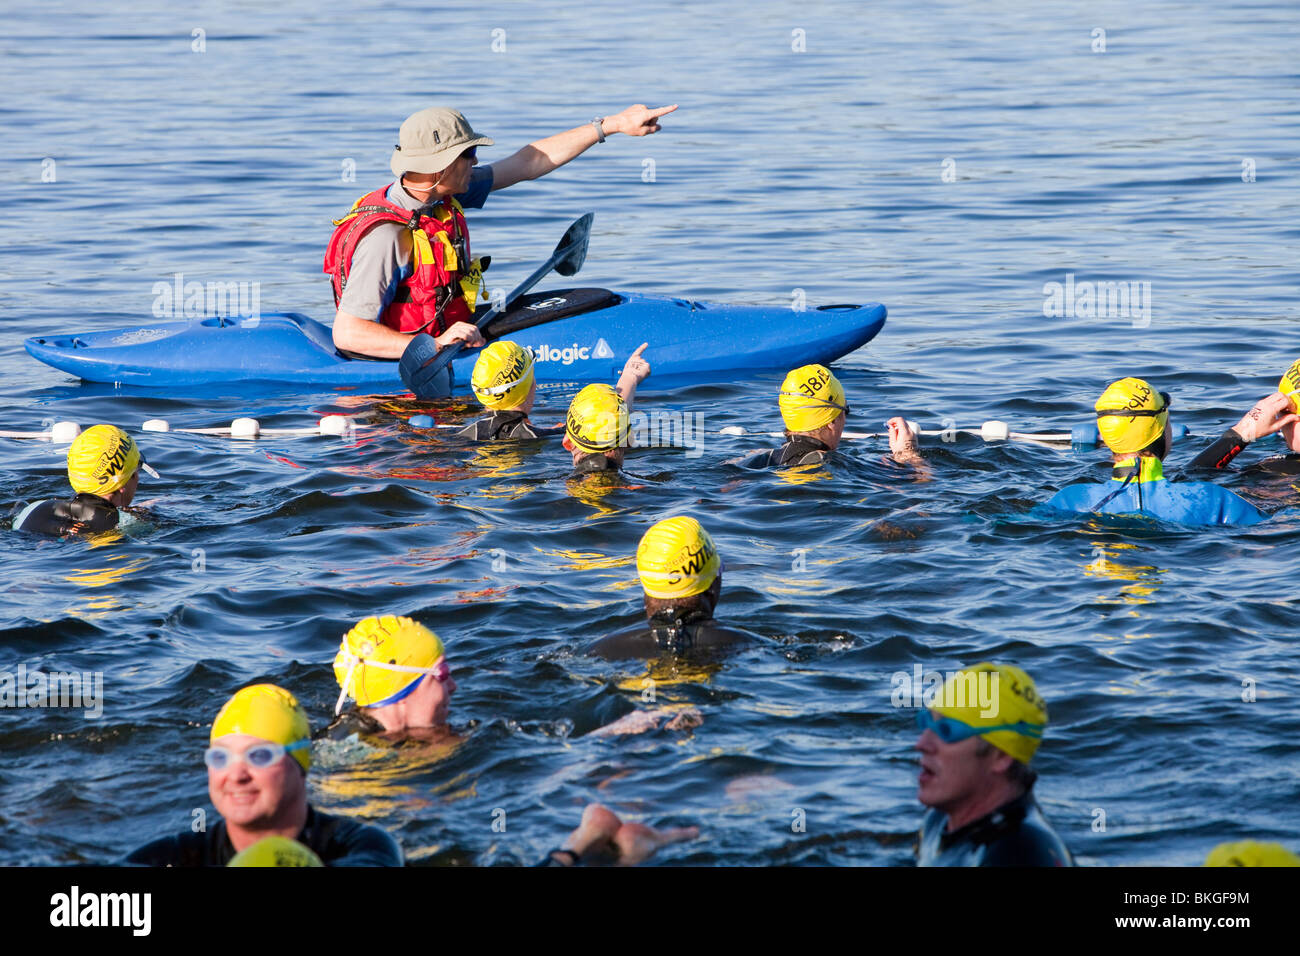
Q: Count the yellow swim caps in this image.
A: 12